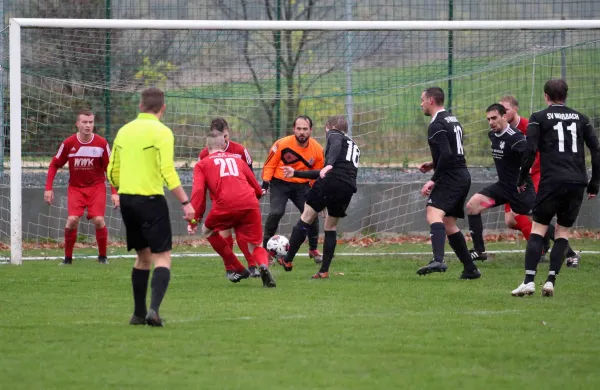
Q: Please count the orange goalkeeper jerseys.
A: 1